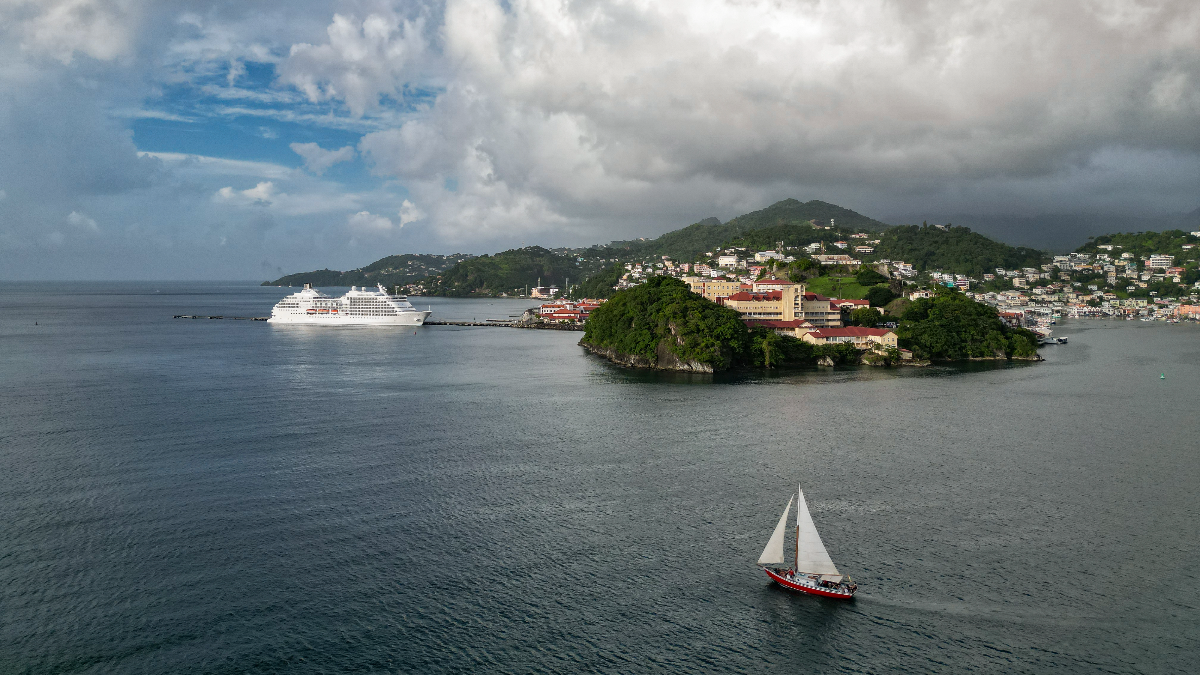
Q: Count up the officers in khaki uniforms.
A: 0